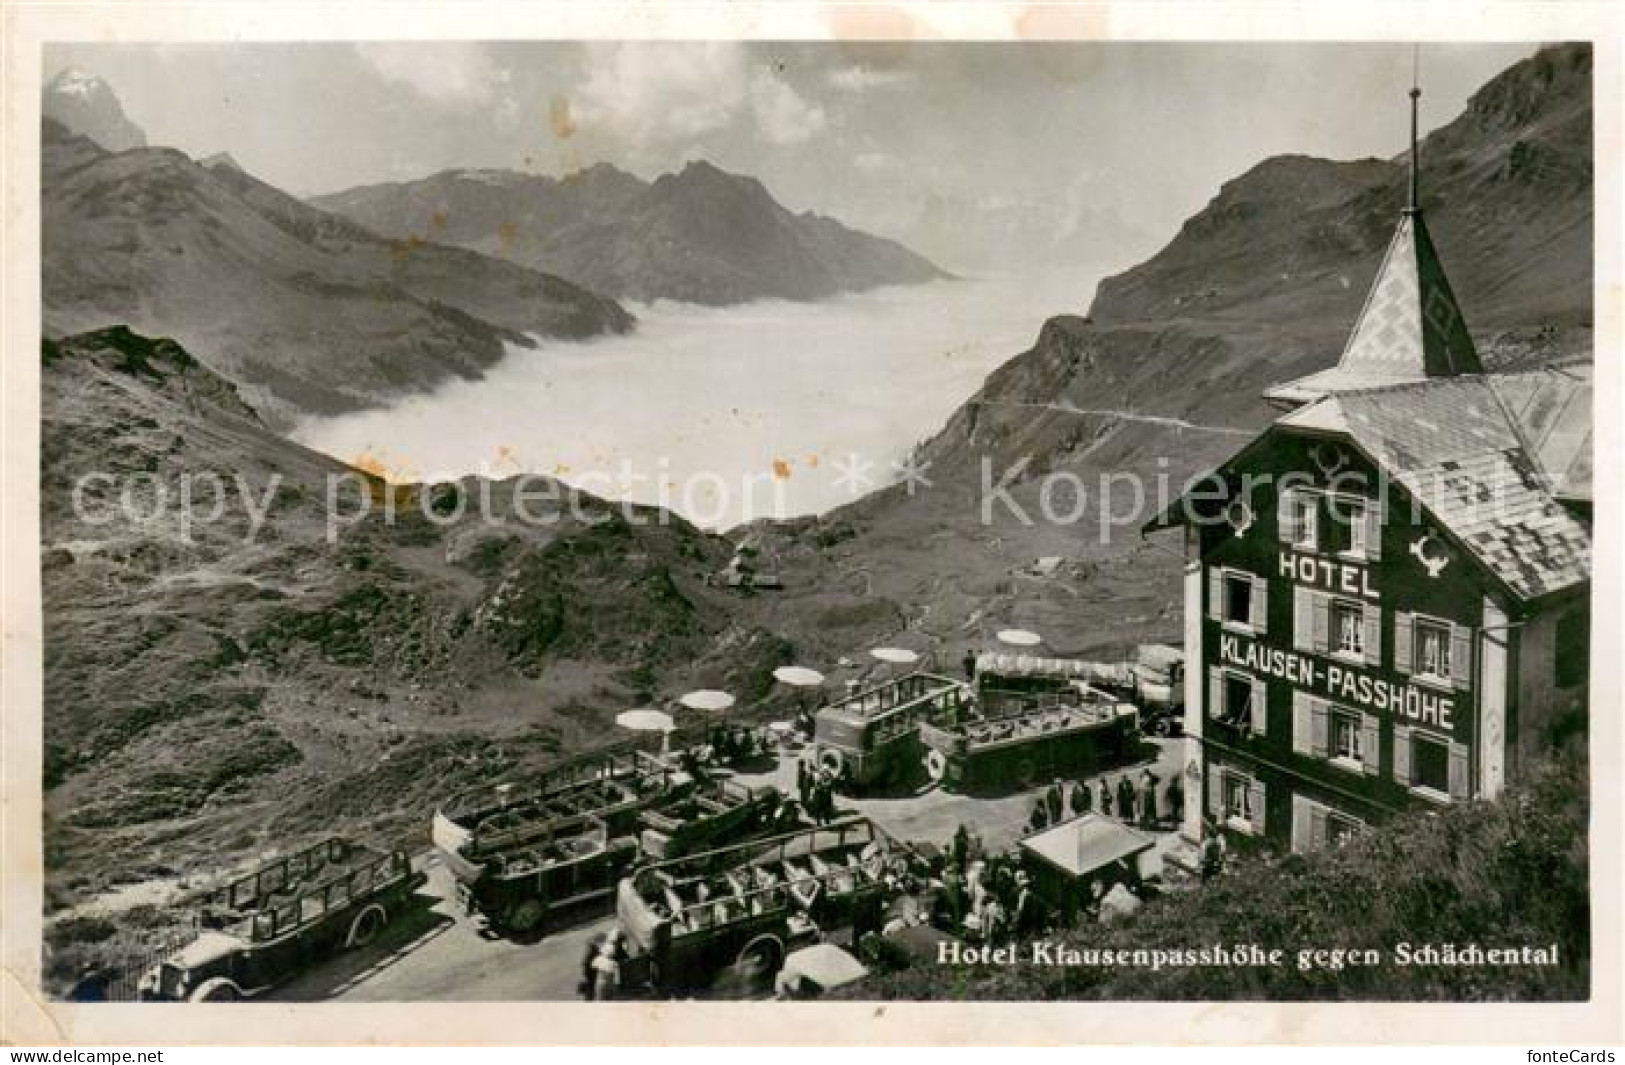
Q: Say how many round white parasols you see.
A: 5